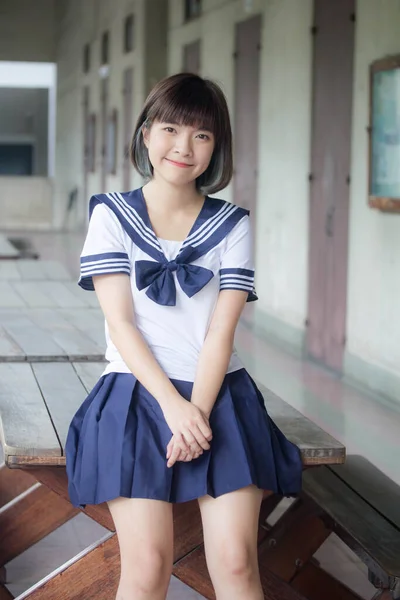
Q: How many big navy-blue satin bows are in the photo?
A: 1